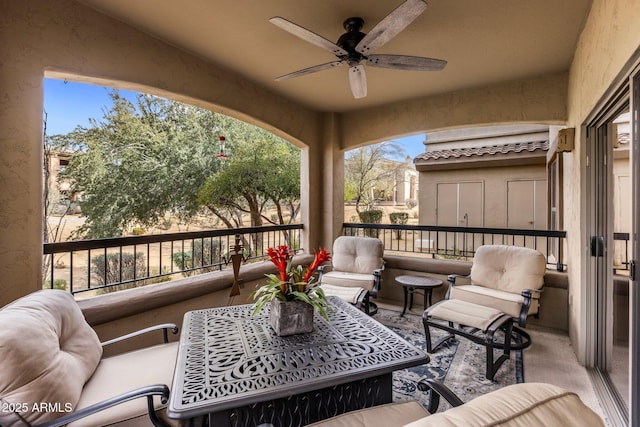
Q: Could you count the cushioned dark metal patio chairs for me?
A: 4